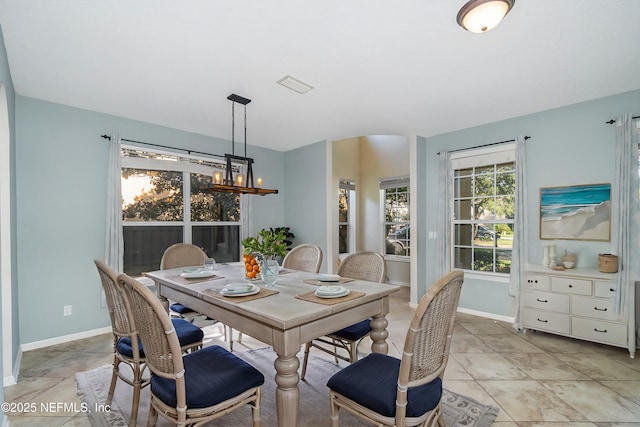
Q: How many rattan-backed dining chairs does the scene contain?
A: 6